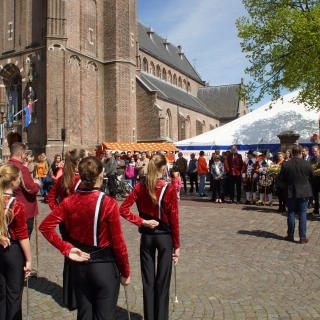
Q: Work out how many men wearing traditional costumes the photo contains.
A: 2